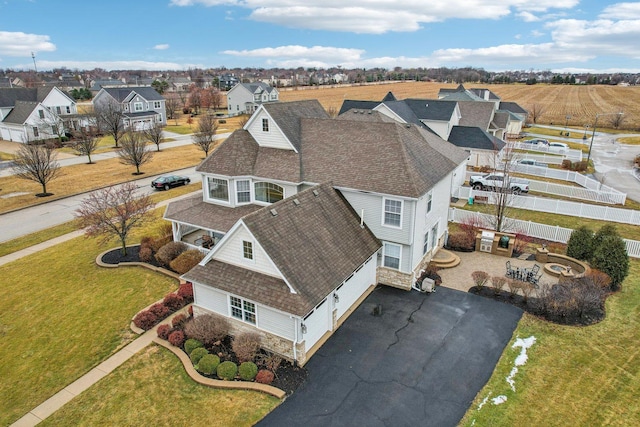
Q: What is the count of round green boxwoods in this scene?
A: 5